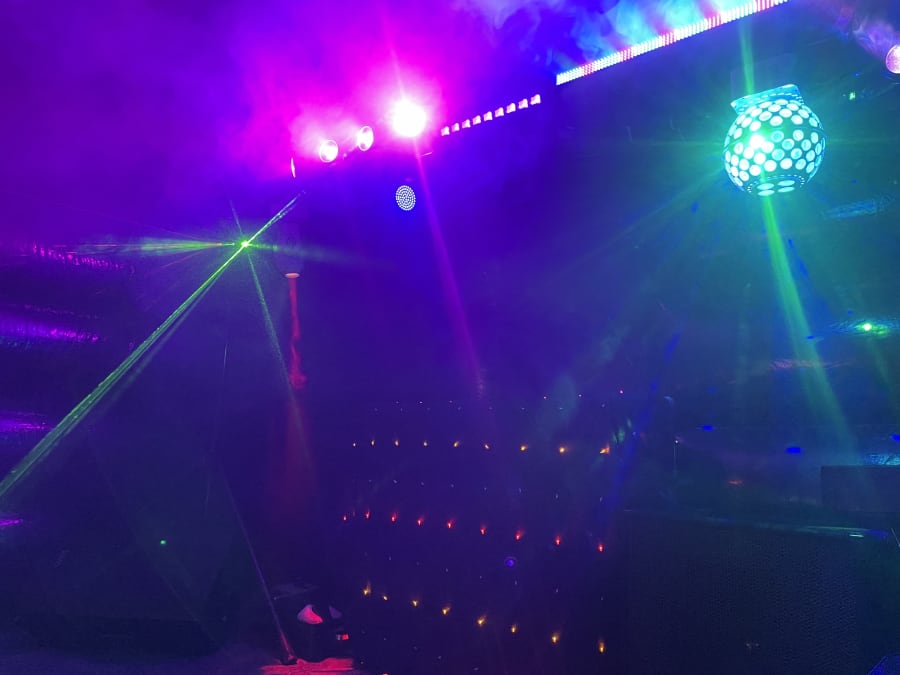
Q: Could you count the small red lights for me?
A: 9